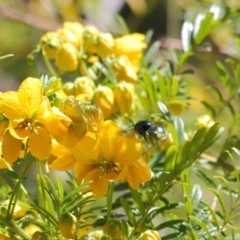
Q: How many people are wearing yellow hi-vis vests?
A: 0